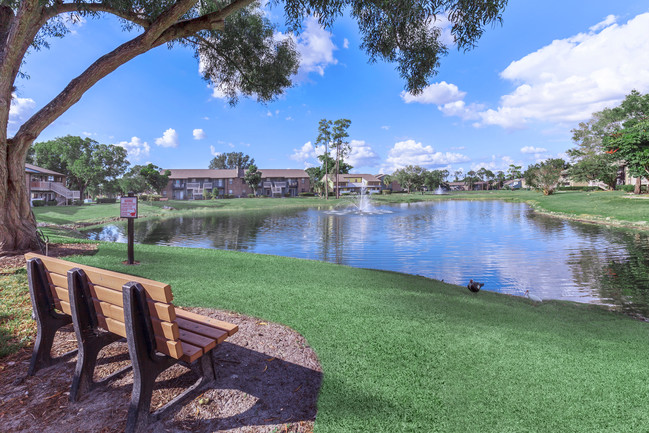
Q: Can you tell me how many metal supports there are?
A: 3